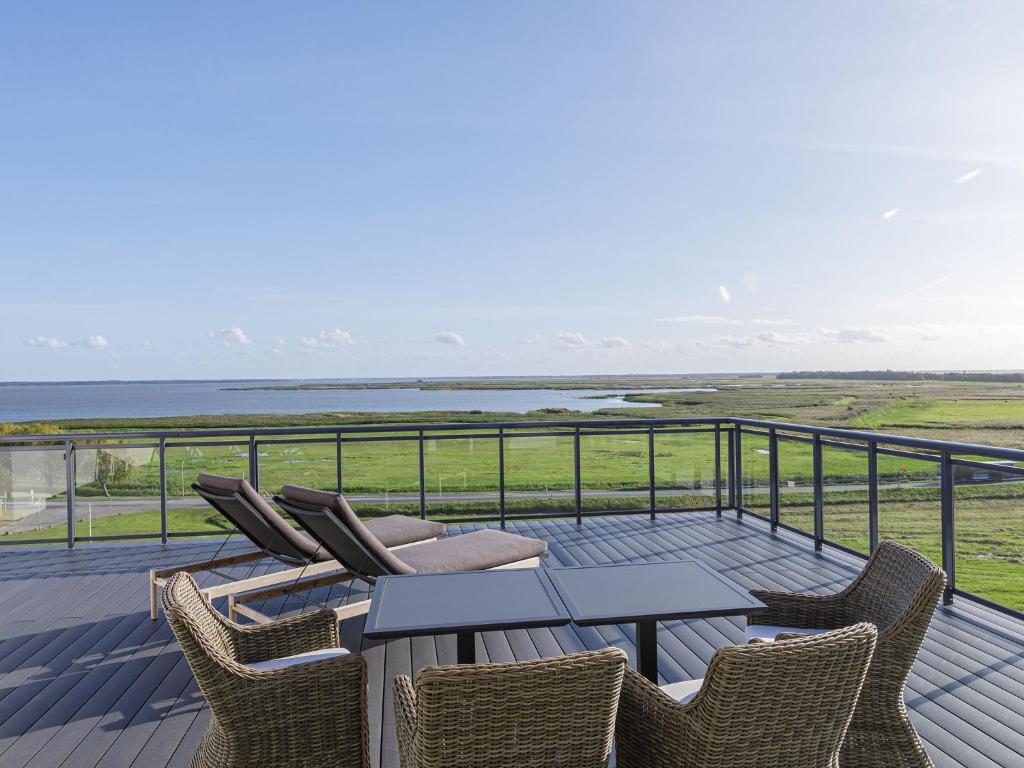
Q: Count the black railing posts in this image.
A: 15